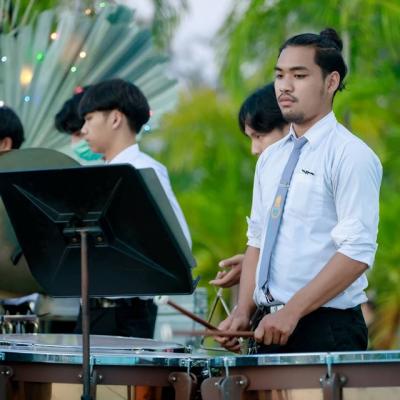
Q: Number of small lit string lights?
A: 13